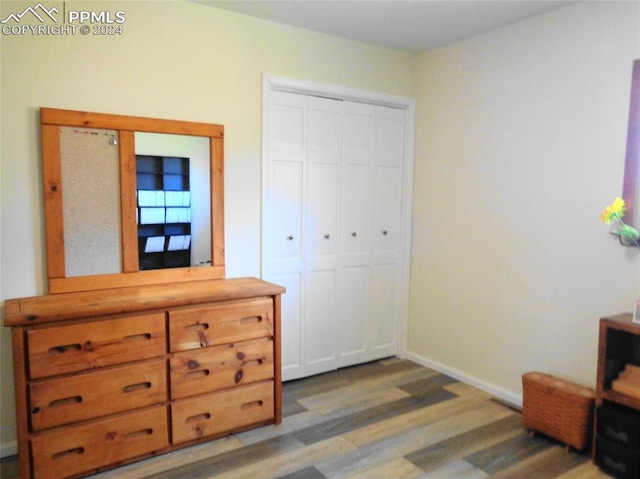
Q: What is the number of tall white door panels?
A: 4